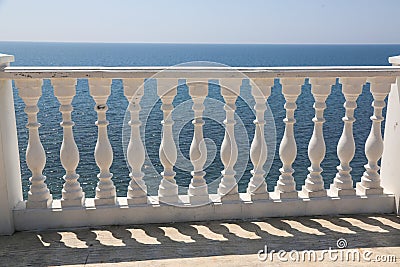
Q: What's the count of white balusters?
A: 12